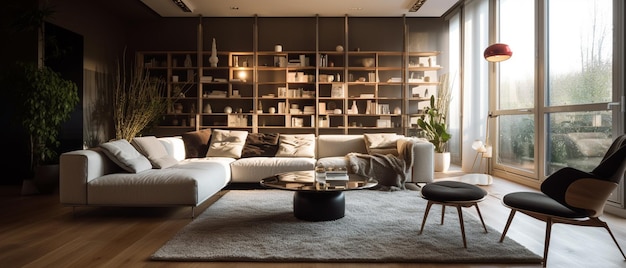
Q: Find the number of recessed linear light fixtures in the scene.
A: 2